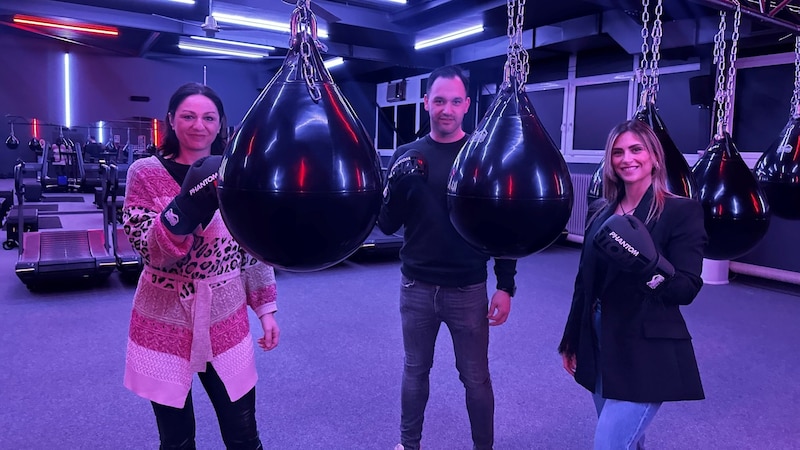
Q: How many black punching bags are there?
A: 5